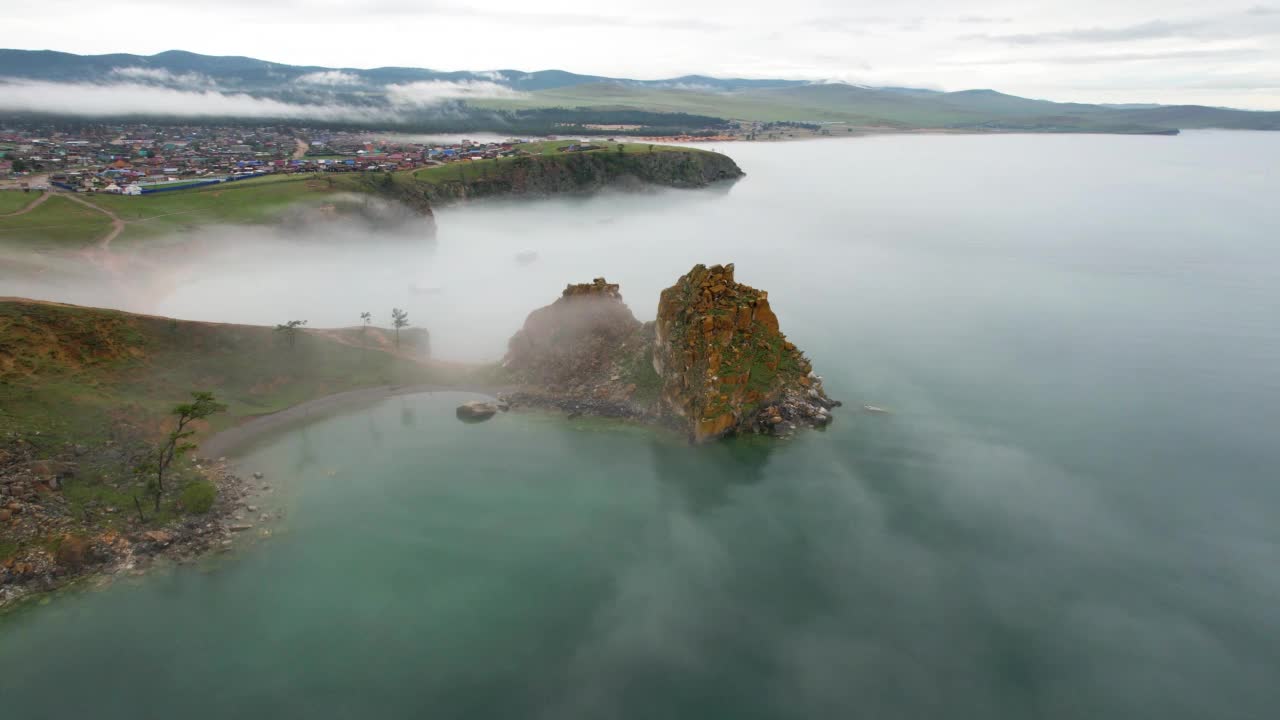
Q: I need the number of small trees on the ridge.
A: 3